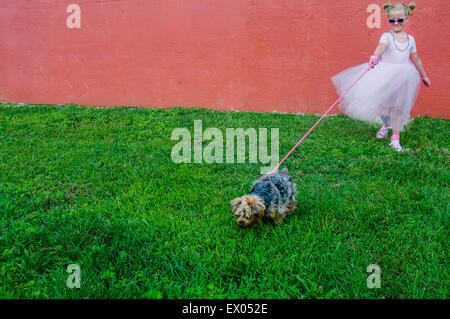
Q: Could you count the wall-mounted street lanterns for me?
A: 0